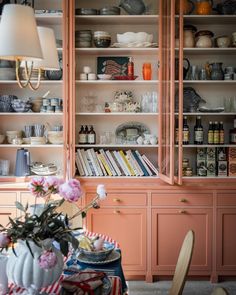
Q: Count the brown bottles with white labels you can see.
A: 3